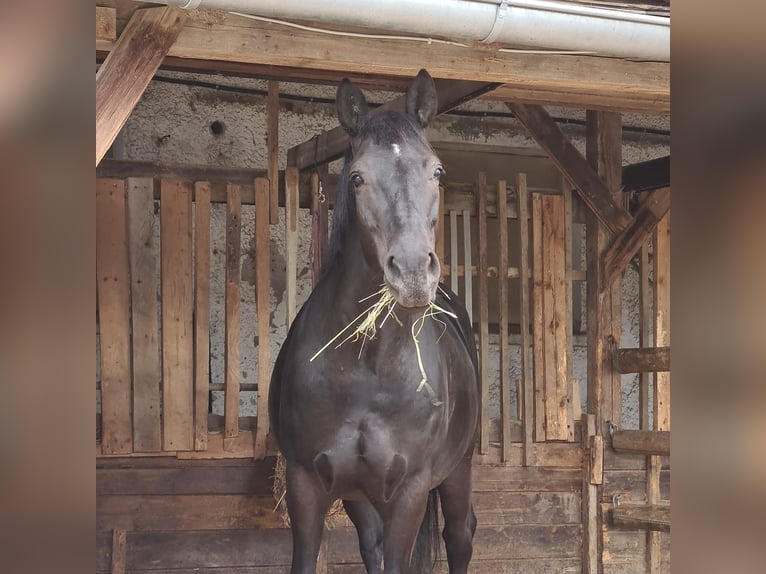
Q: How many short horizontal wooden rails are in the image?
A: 3